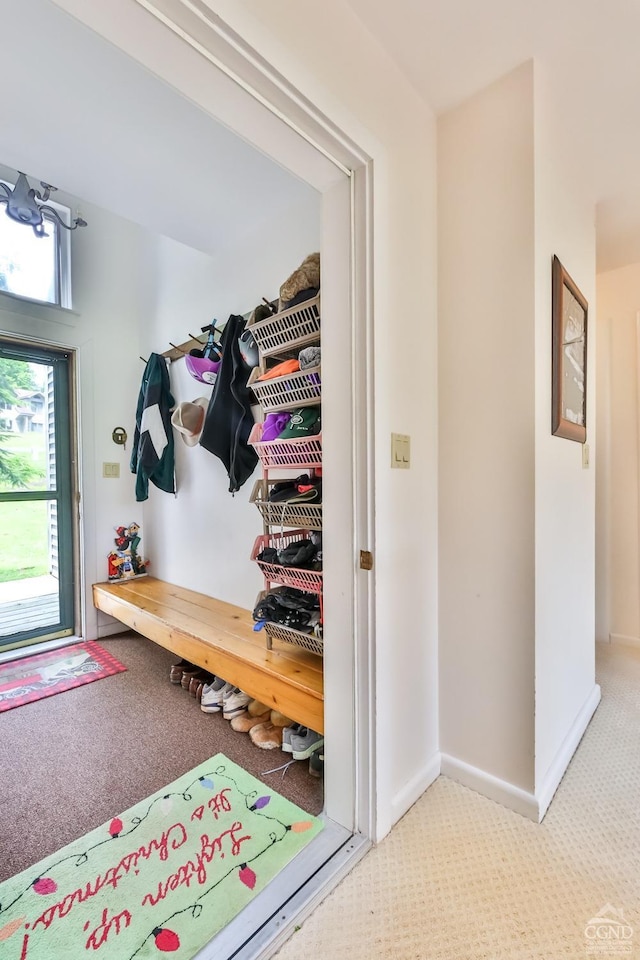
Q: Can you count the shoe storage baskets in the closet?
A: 6